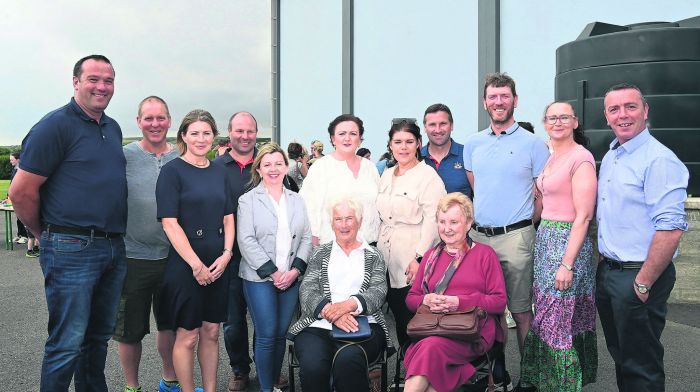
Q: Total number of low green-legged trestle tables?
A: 1